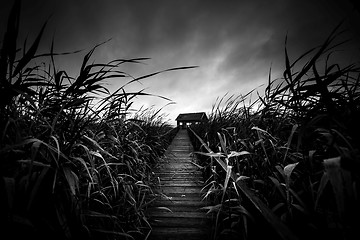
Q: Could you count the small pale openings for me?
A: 3